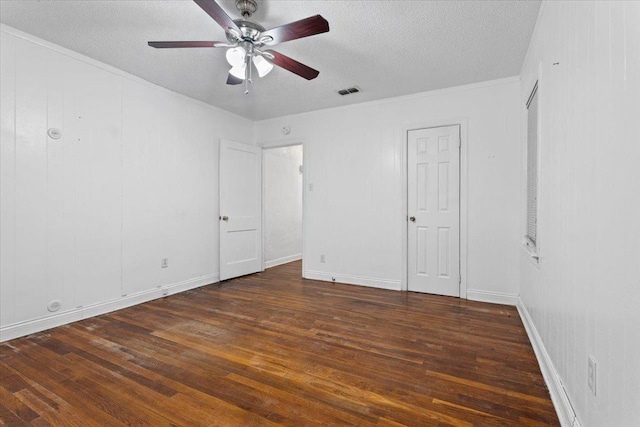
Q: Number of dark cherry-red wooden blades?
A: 5